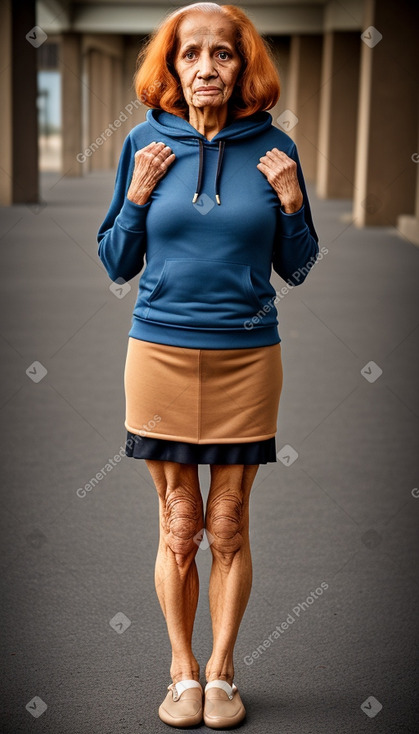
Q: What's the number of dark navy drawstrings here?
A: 2